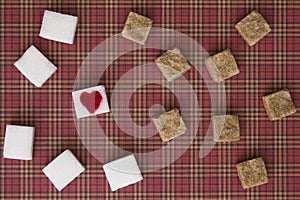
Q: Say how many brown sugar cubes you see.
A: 8